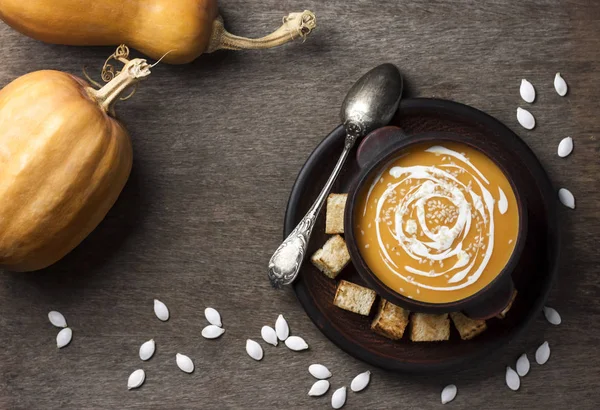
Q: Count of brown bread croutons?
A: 7